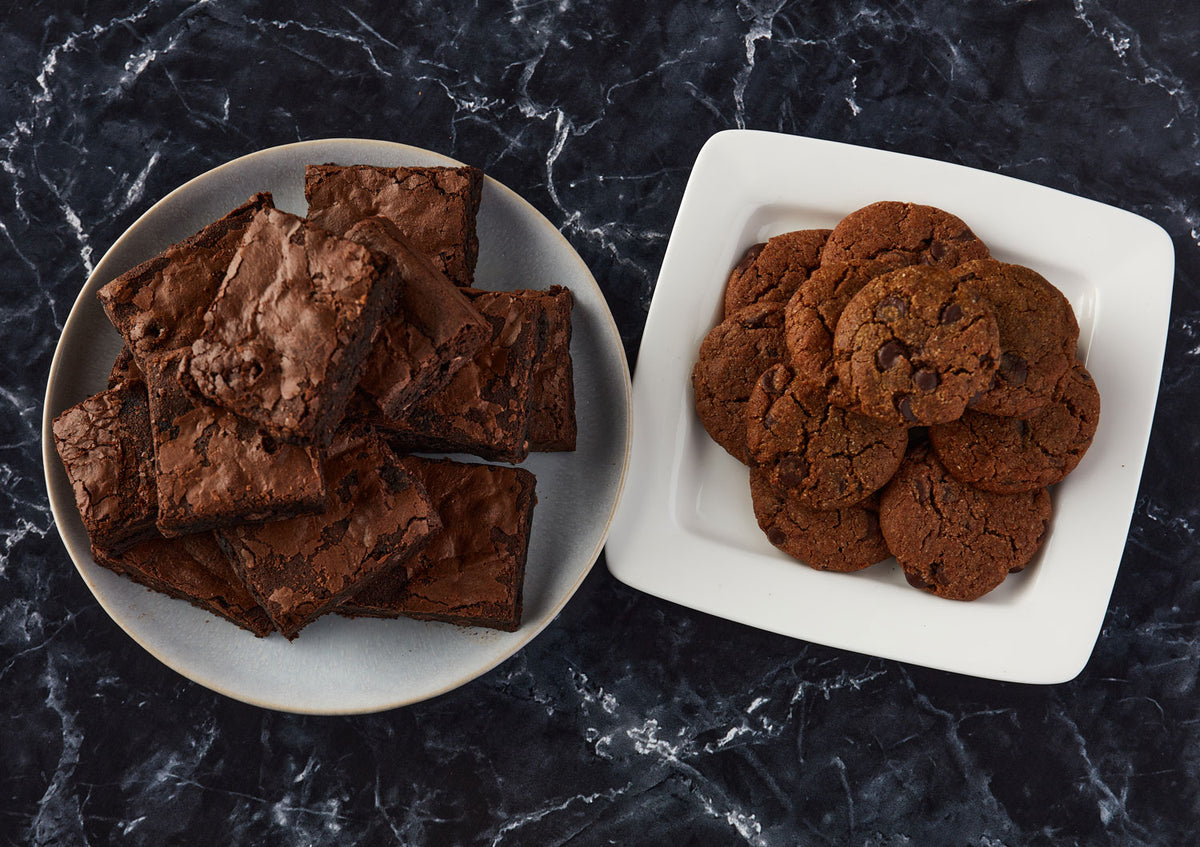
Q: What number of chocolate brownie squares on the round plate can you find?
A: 12